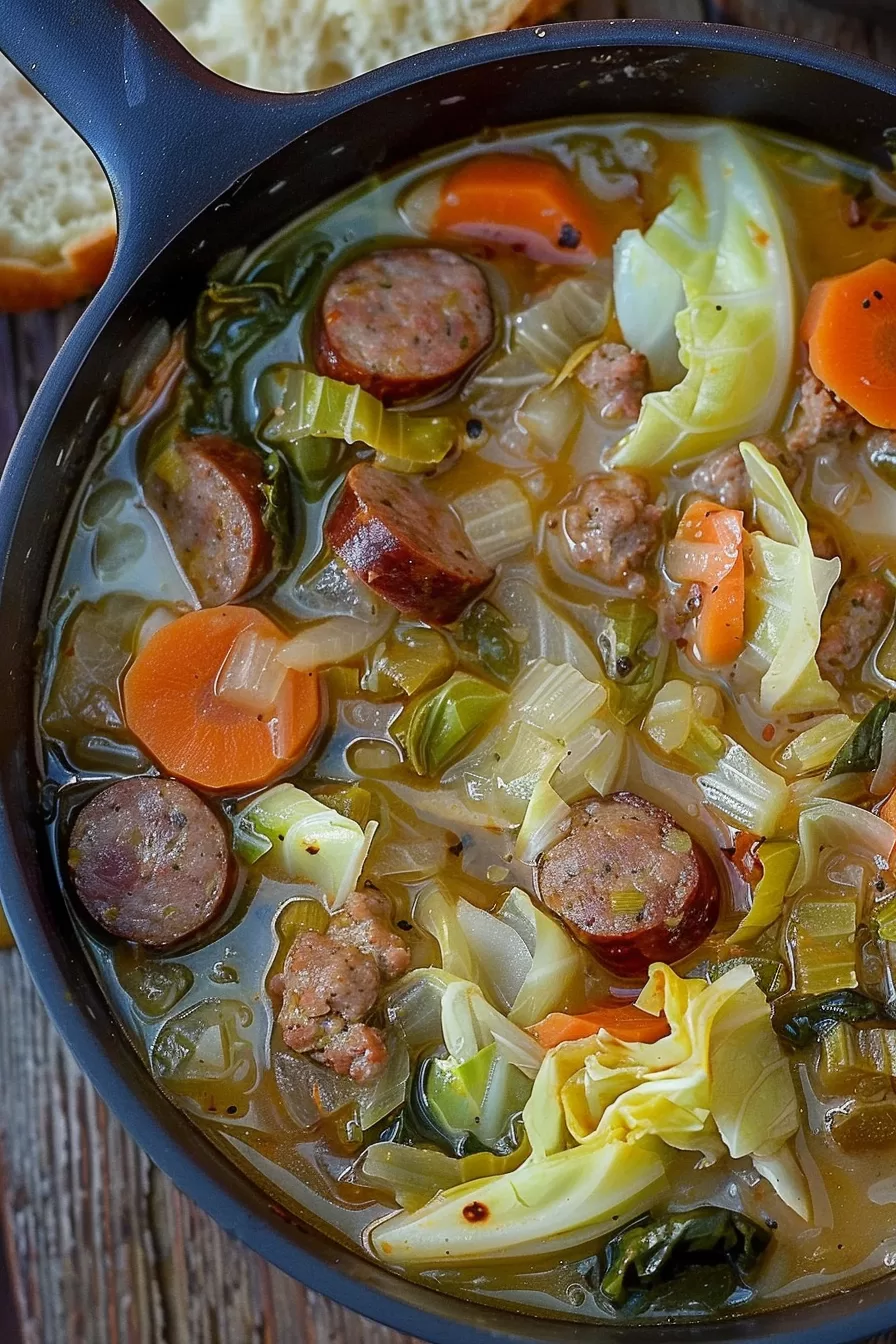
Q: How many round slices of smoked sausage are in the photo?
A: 5